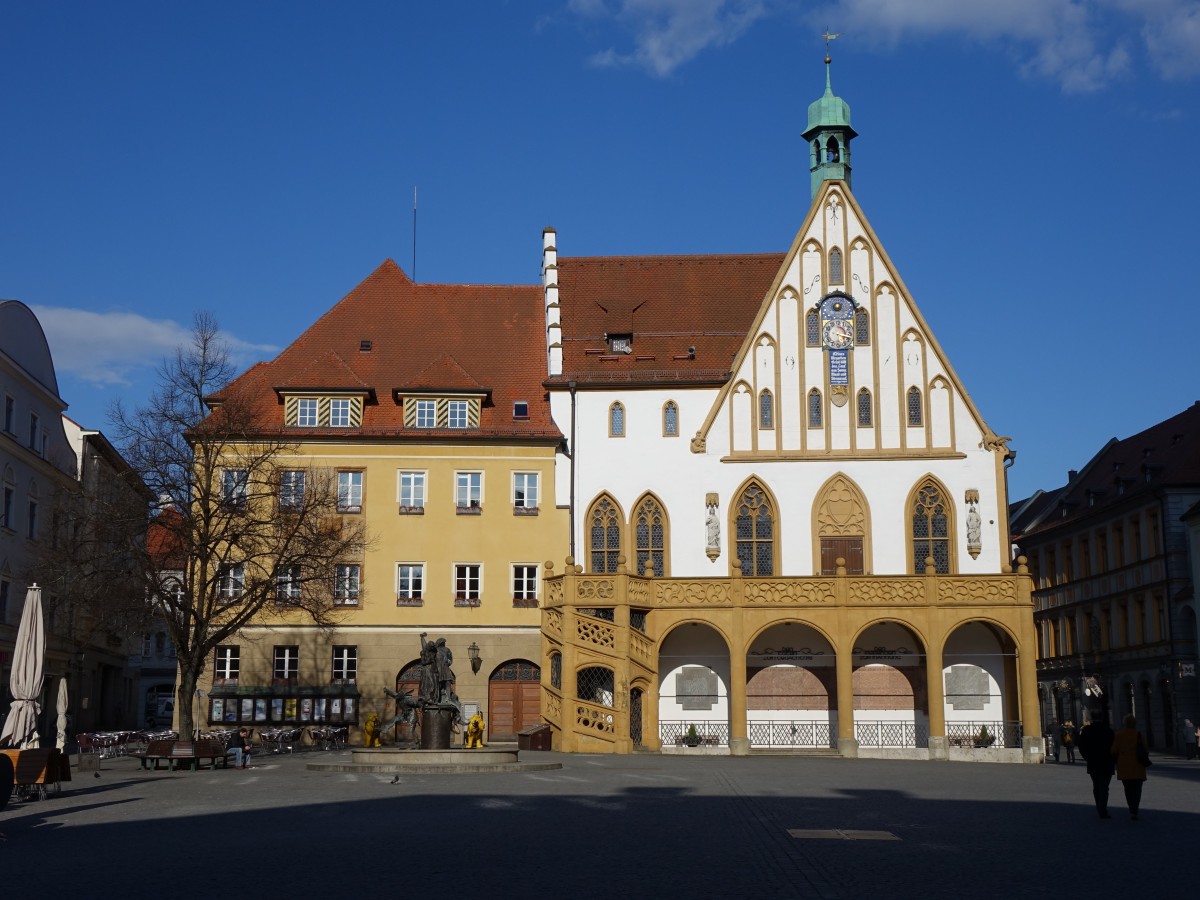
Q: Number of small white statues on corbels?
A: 2